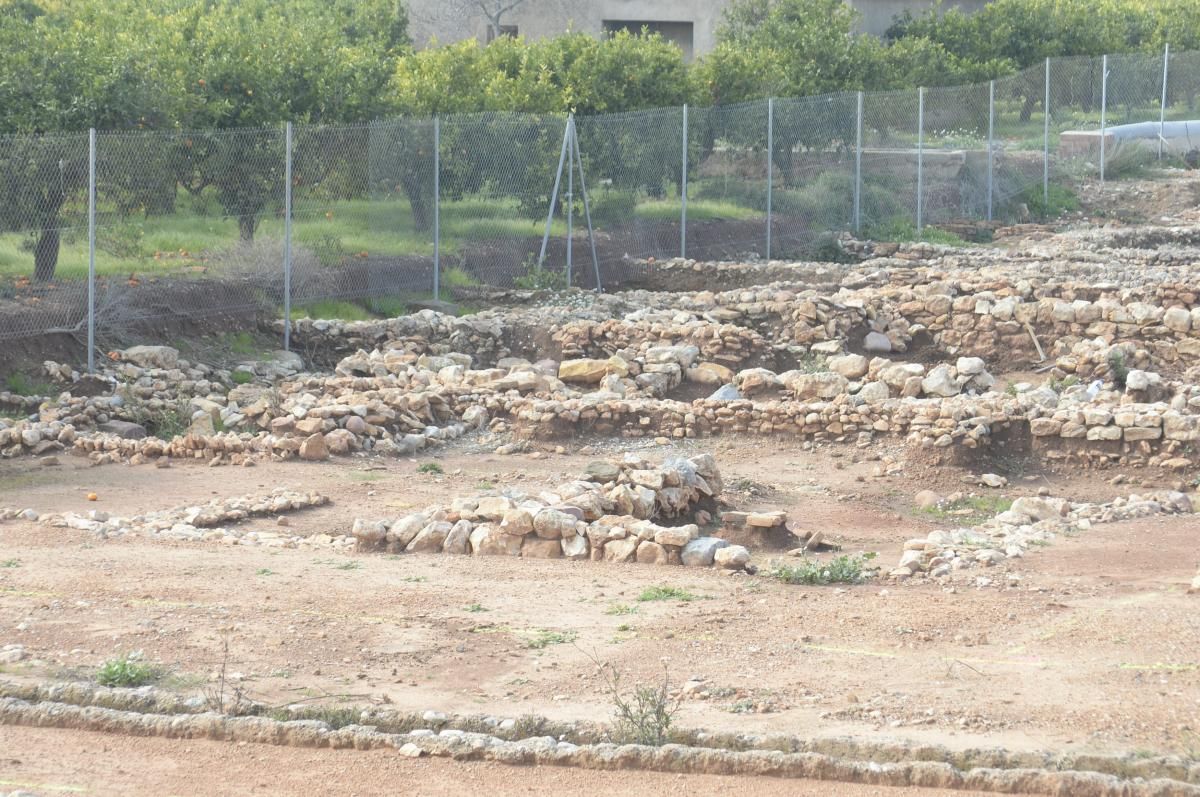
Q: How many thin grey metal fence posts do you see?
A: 12